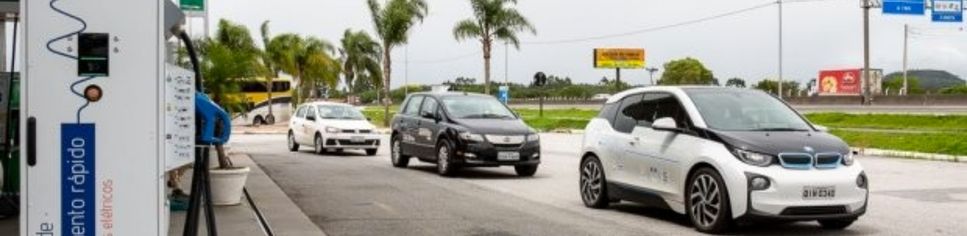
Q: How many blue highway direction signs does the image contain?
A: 2